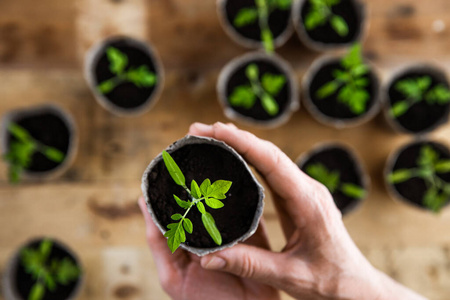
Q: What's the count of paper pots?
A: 11